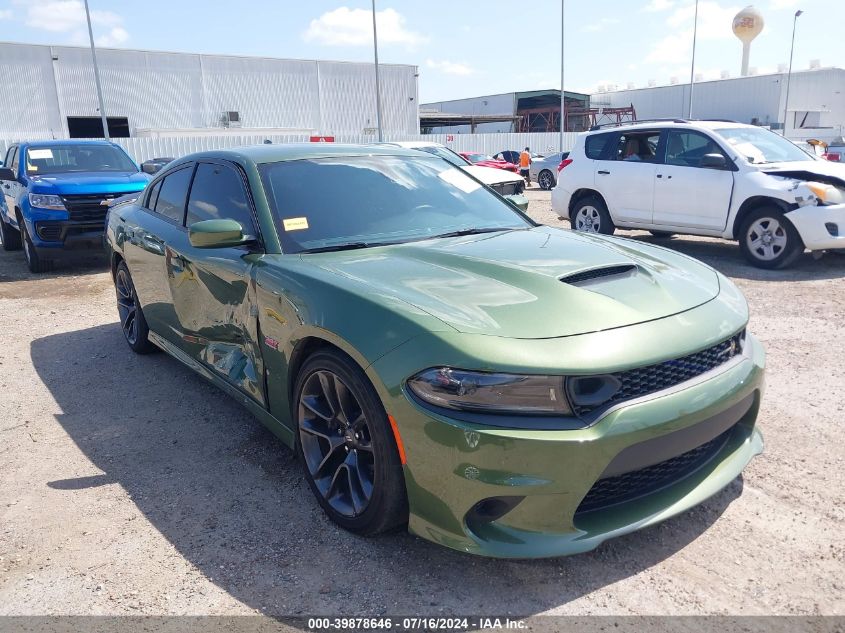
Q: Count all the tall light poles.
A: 5